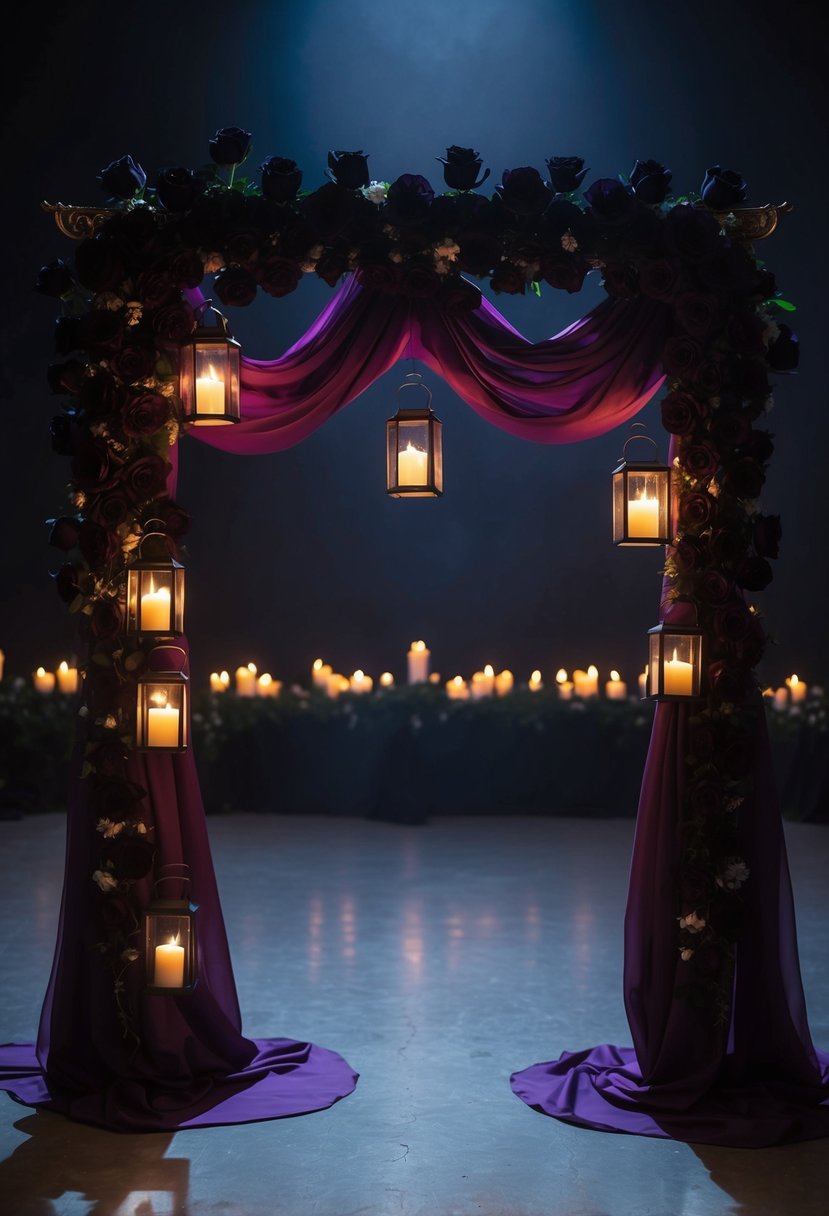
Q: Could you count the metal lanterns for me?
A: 7